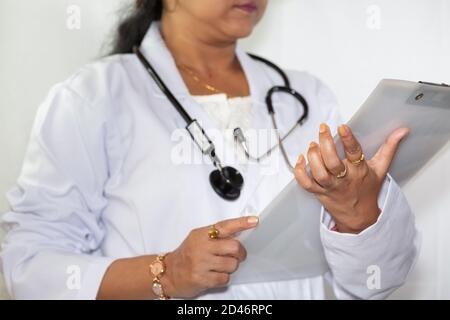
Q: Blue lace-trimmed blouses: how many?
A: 0